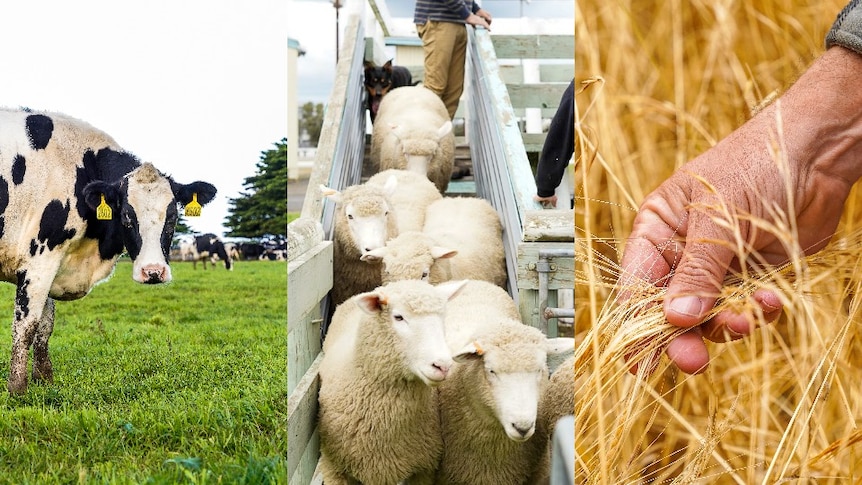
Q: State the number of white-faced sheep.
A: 5